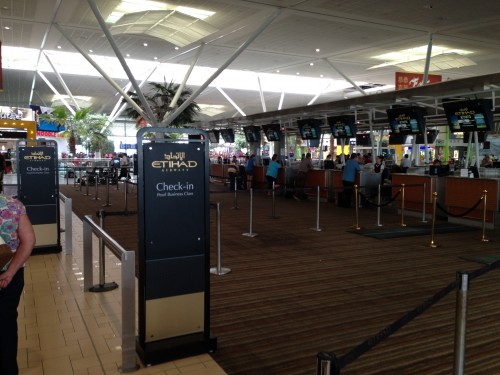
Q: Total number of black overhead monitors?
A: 8